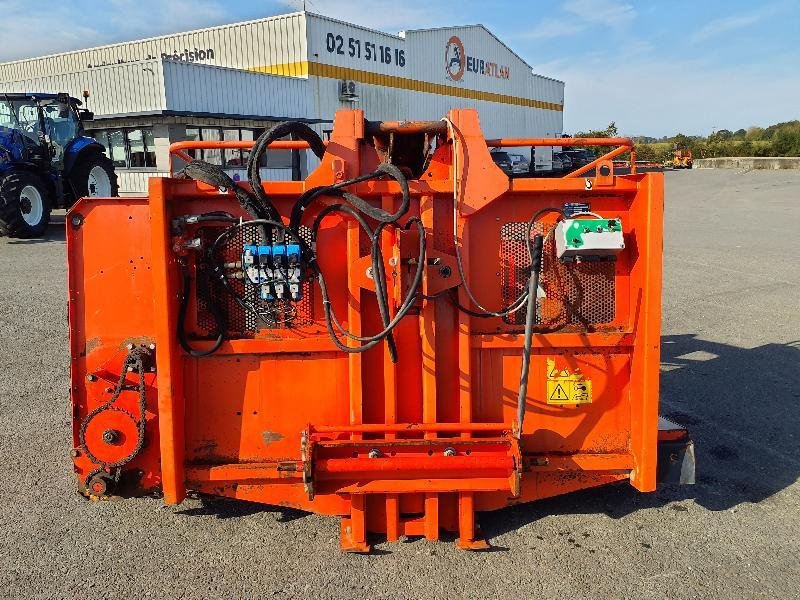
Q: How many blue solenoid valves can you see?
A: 4